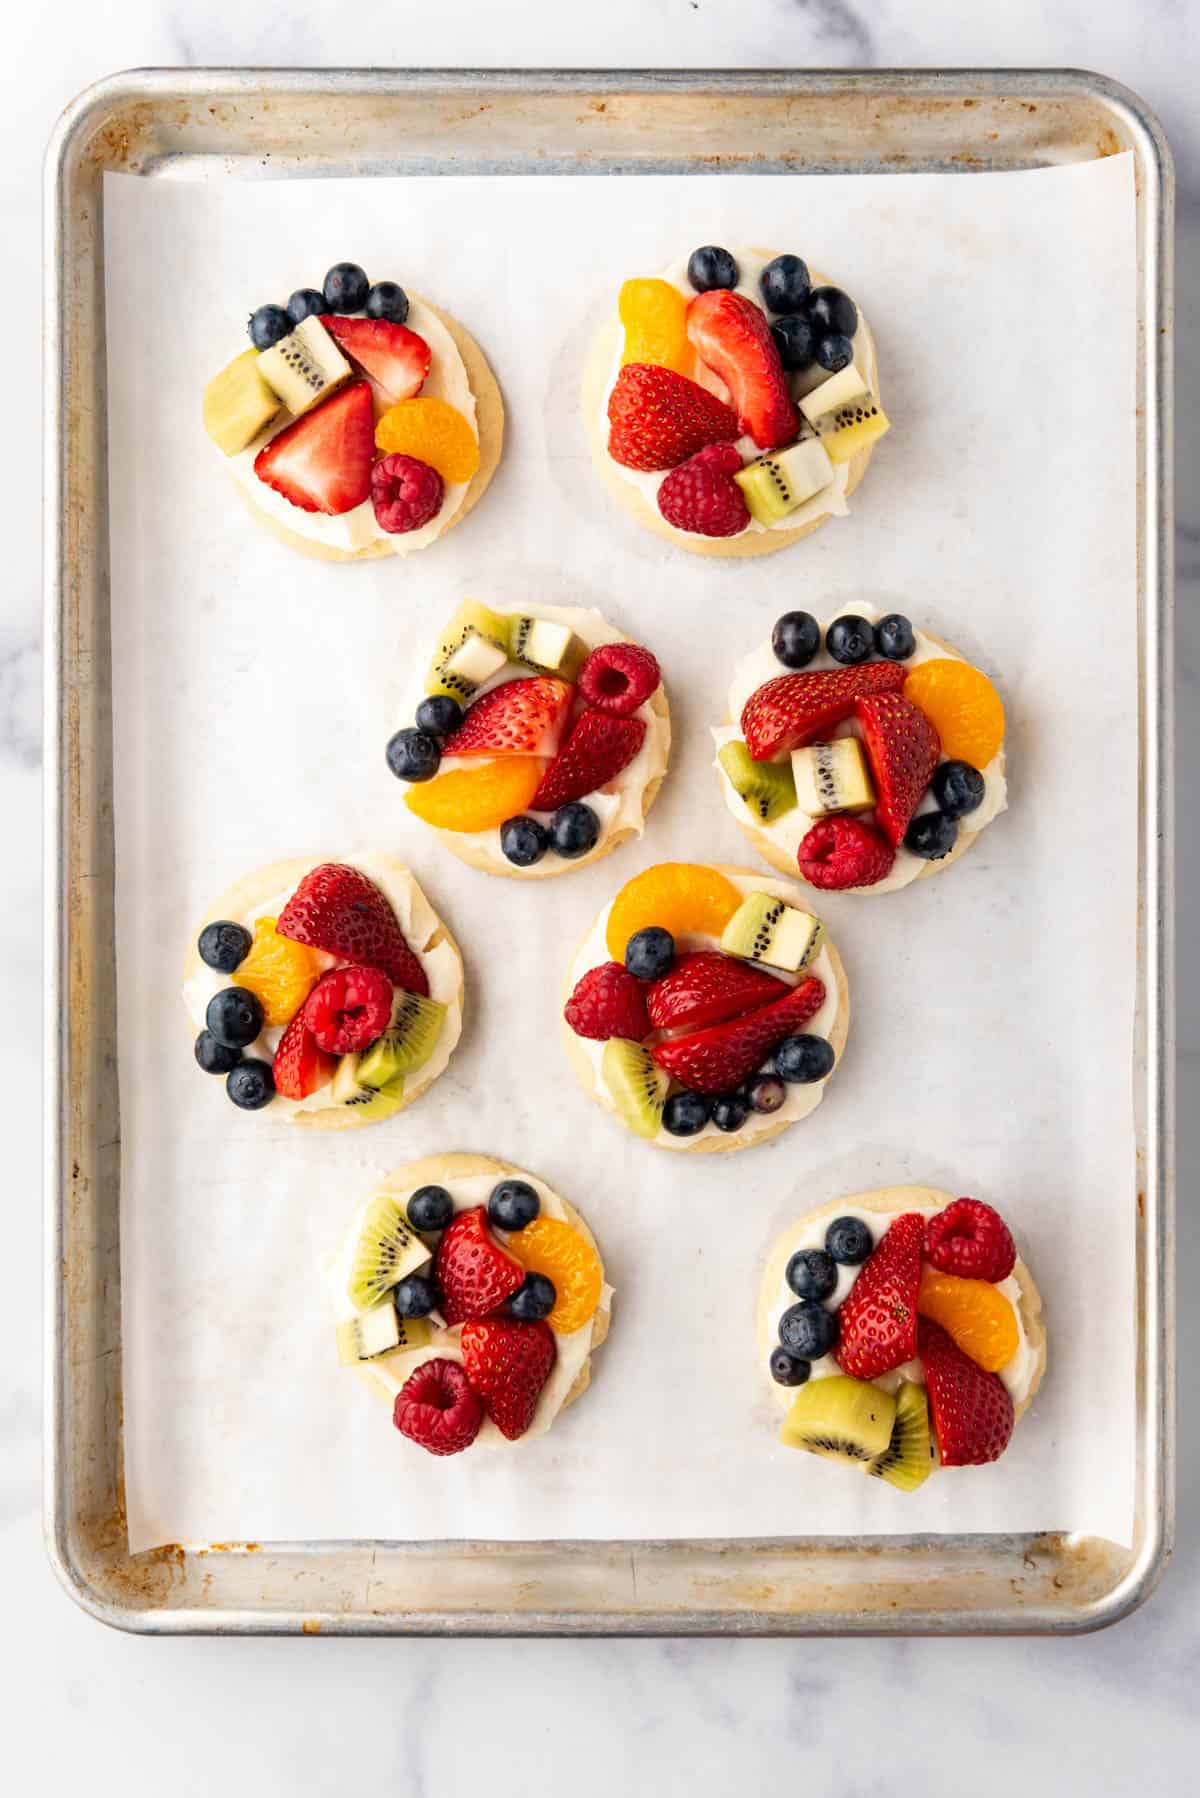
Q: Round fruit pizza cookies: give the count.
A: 8